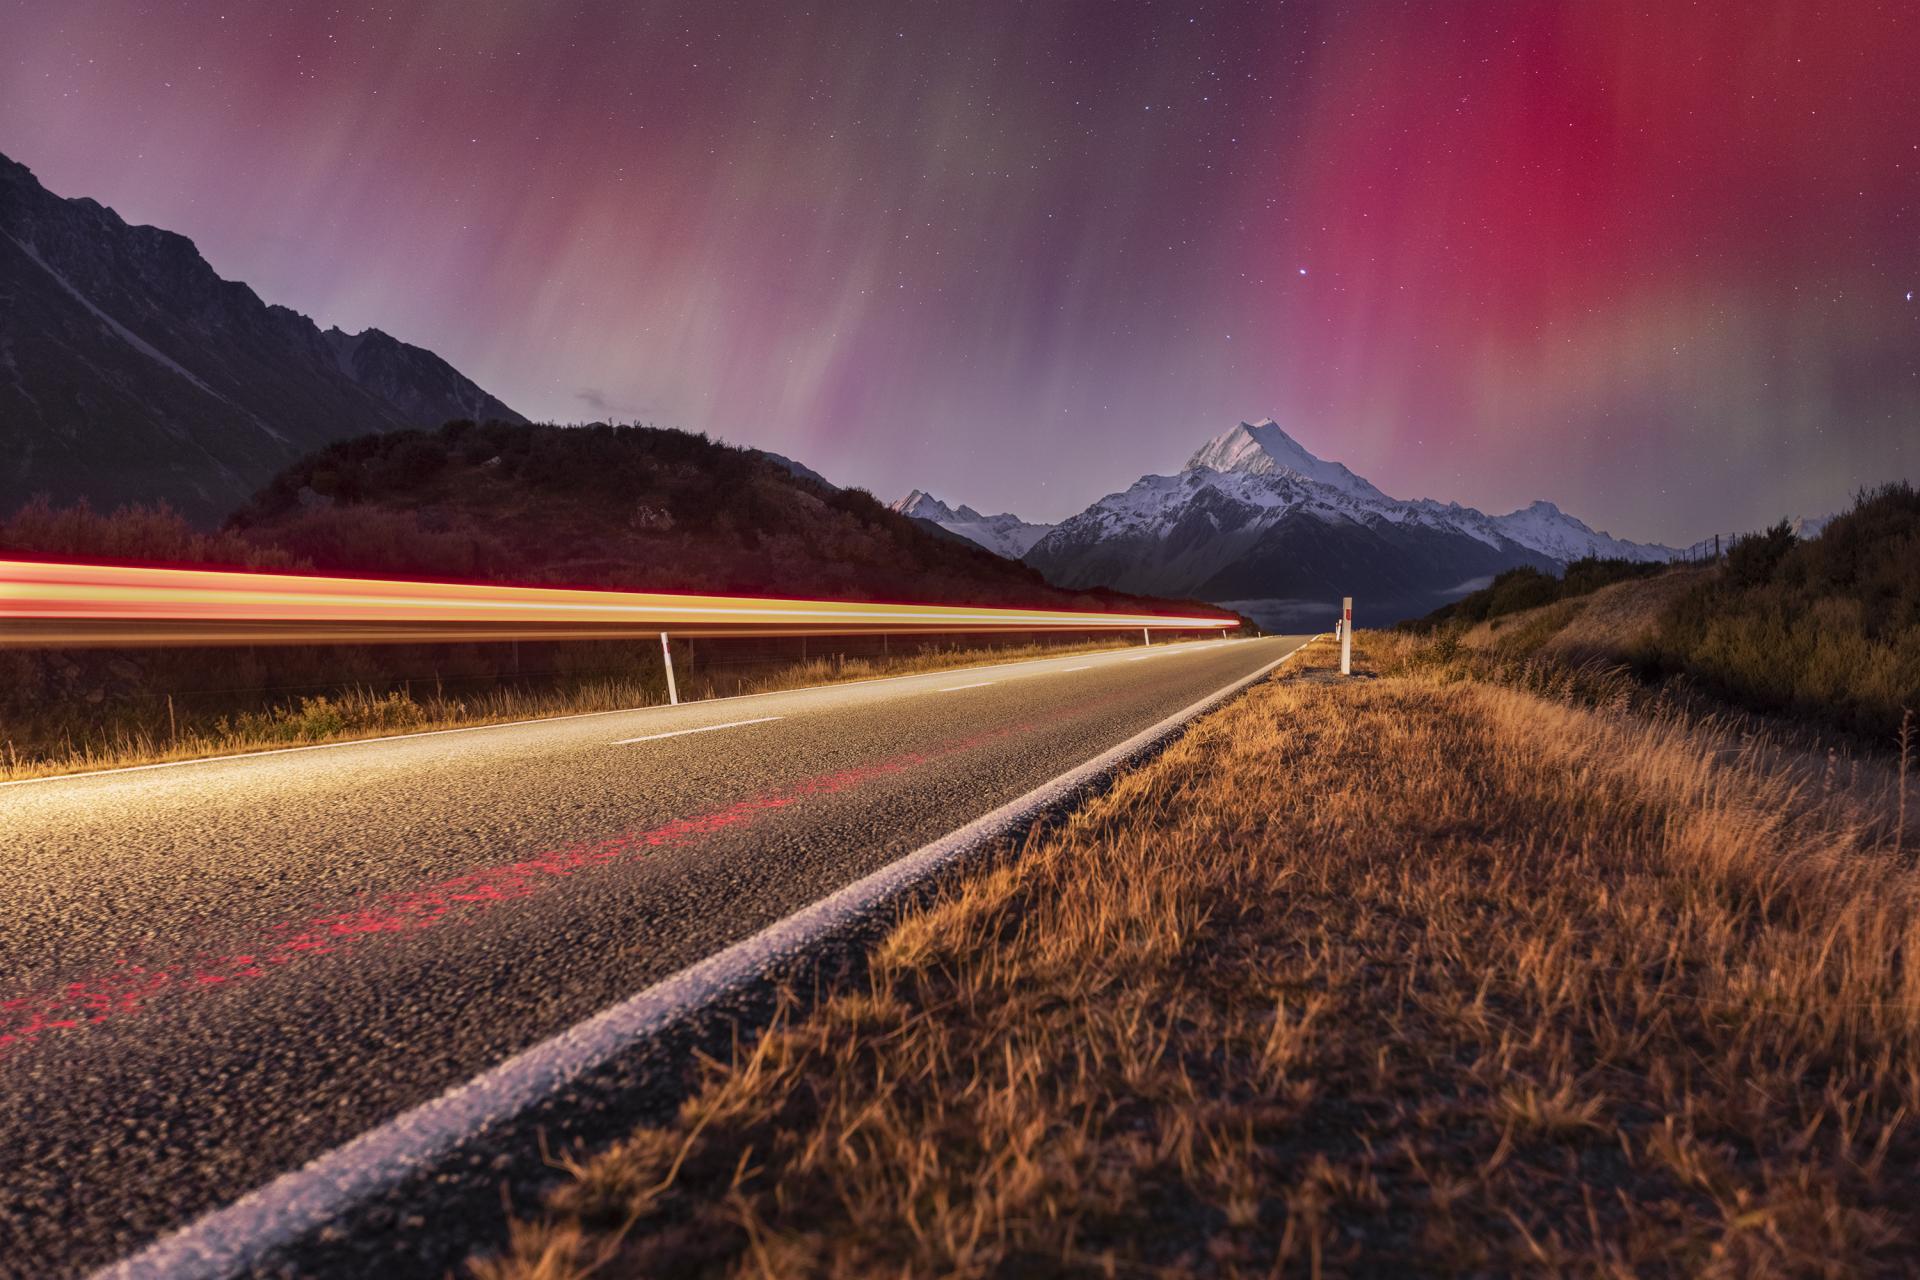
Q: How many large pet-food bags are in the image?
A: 0